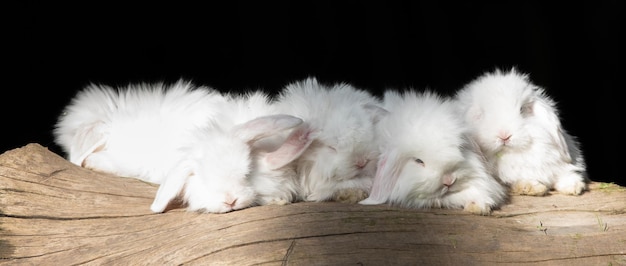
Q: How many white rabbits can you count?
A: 5